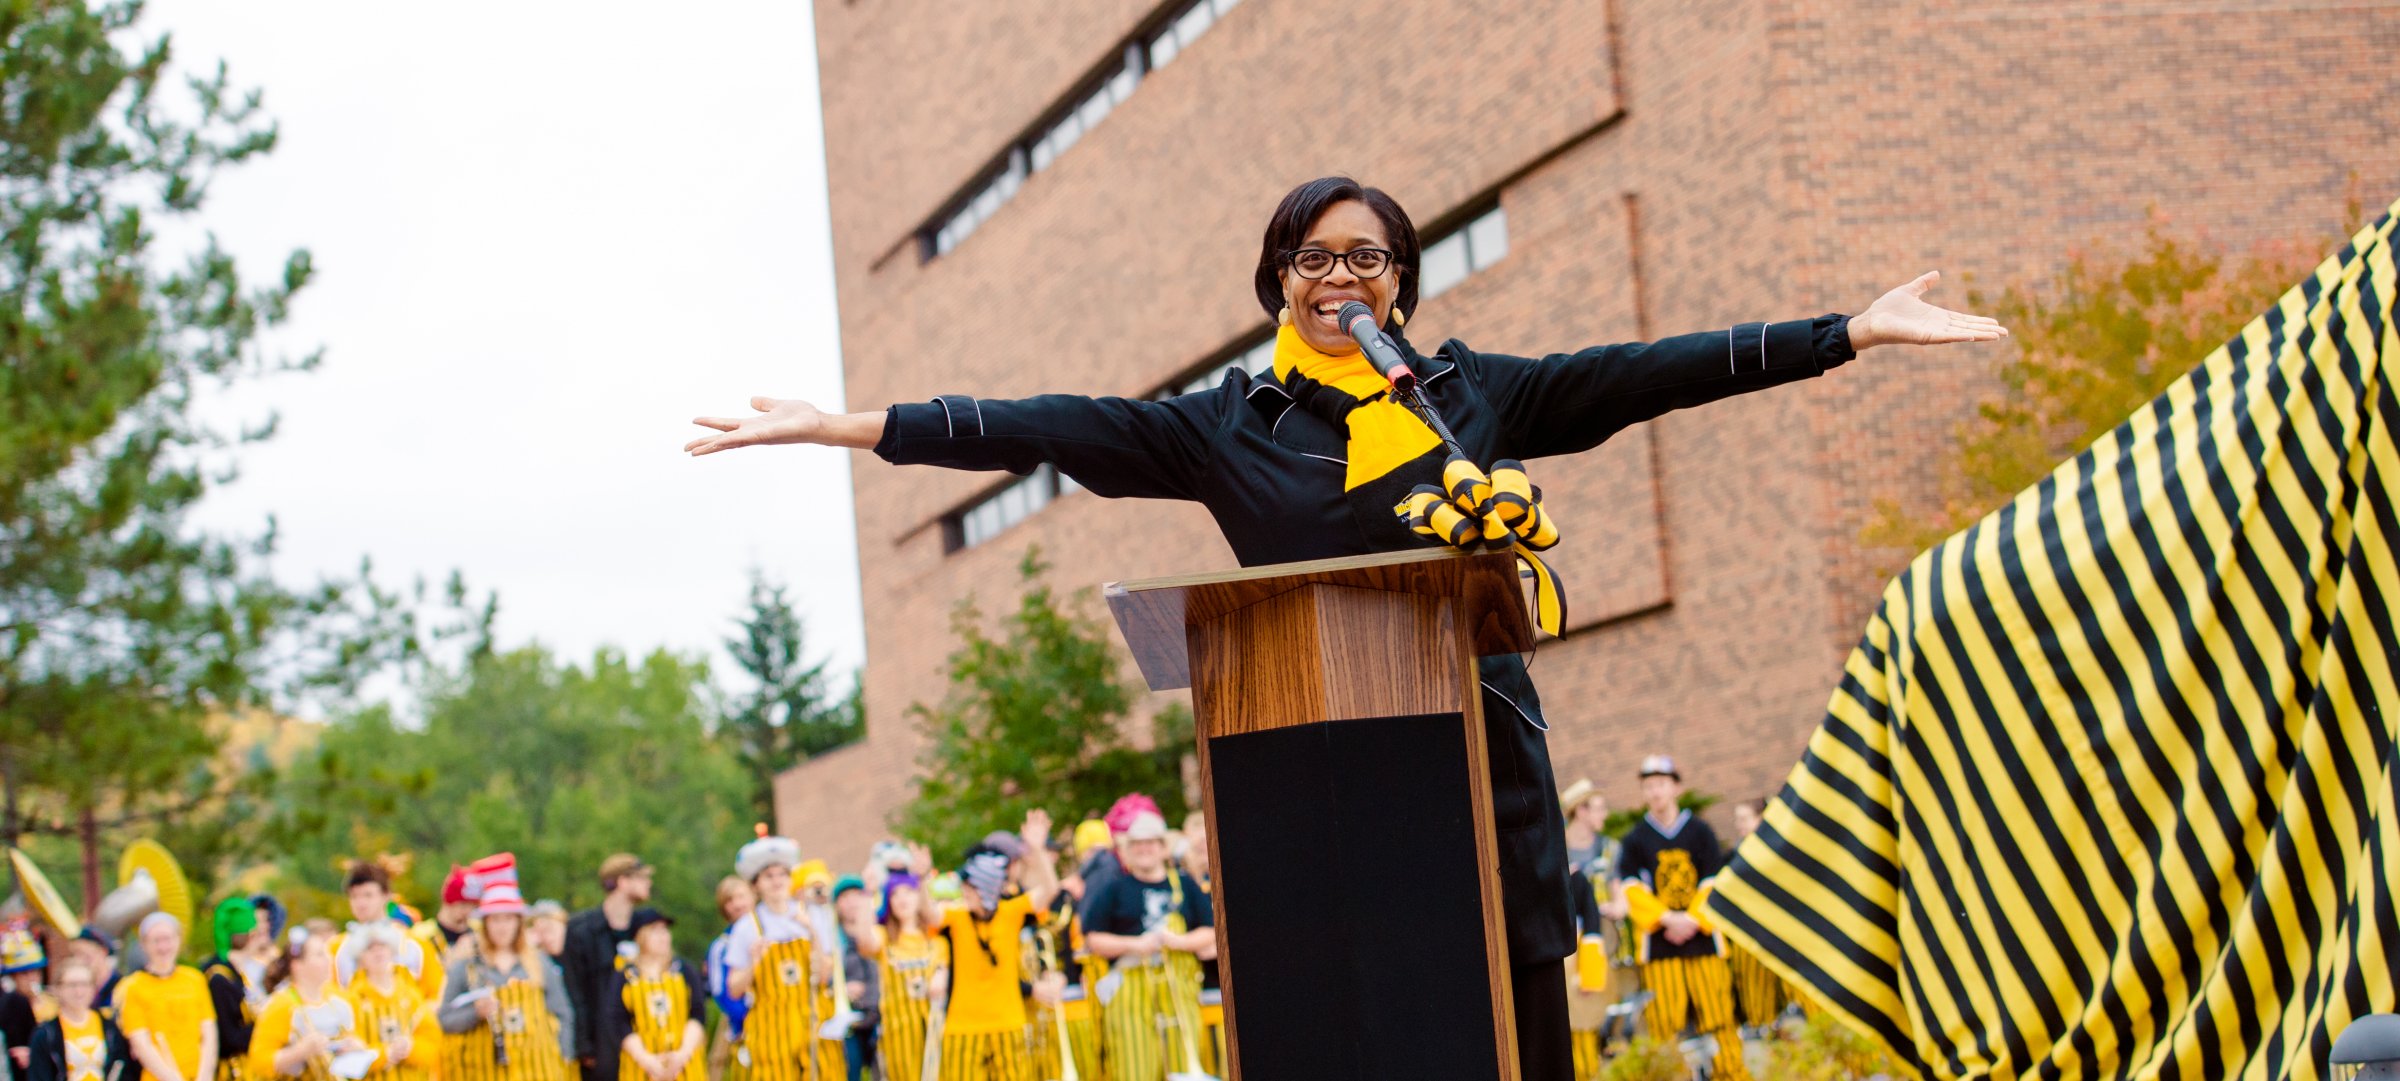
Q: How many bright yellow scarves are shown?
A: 1